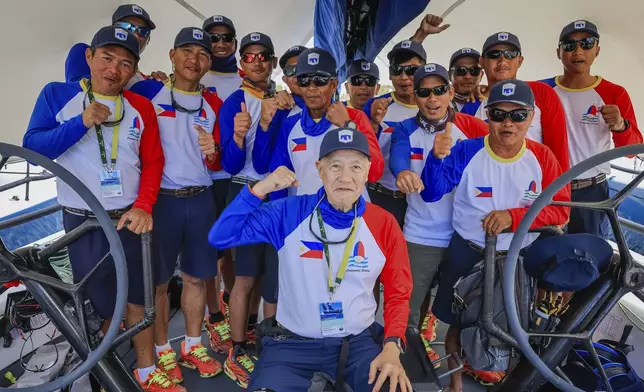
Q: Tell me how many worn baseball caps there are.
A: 15